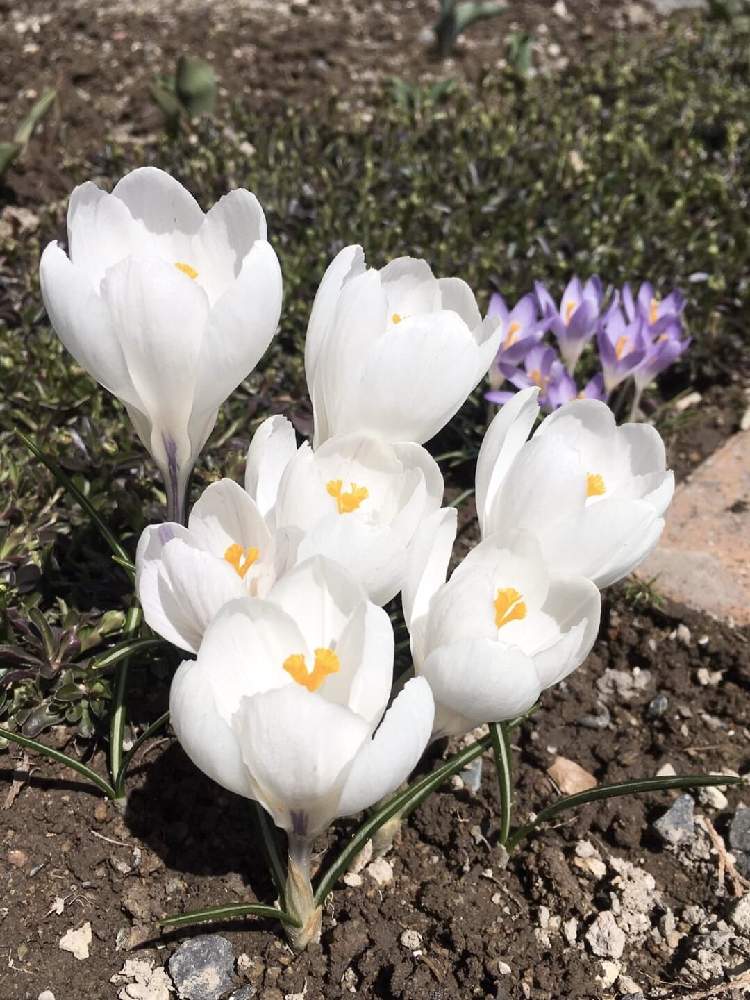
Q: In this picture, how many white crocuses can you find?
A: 7